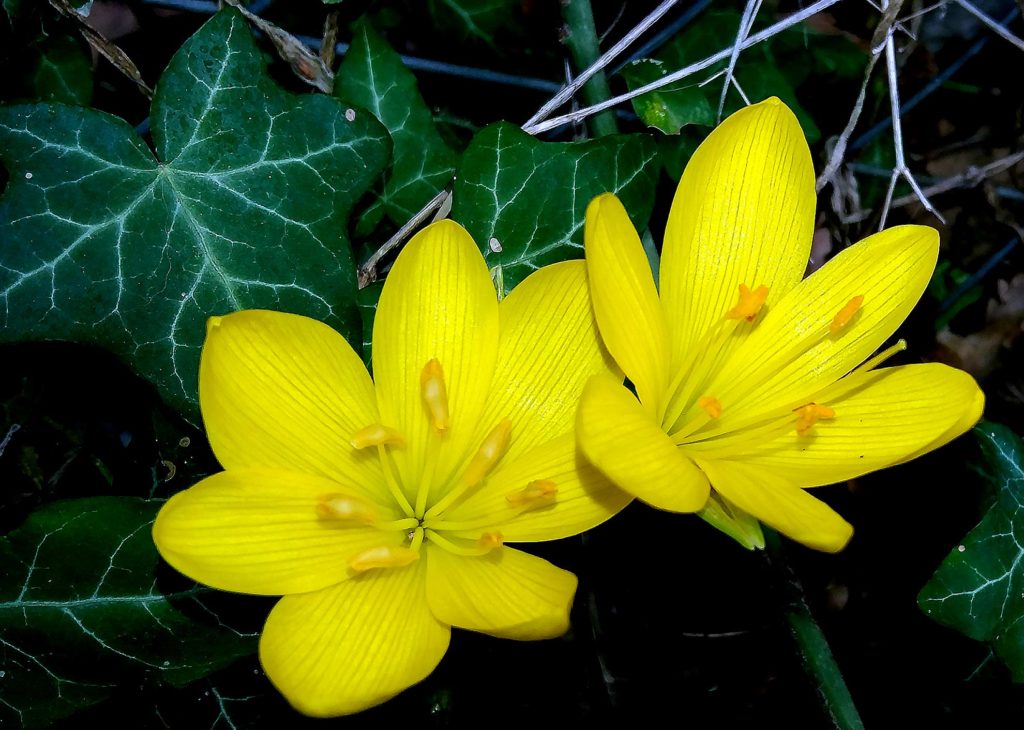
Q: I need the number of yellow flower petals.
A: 13